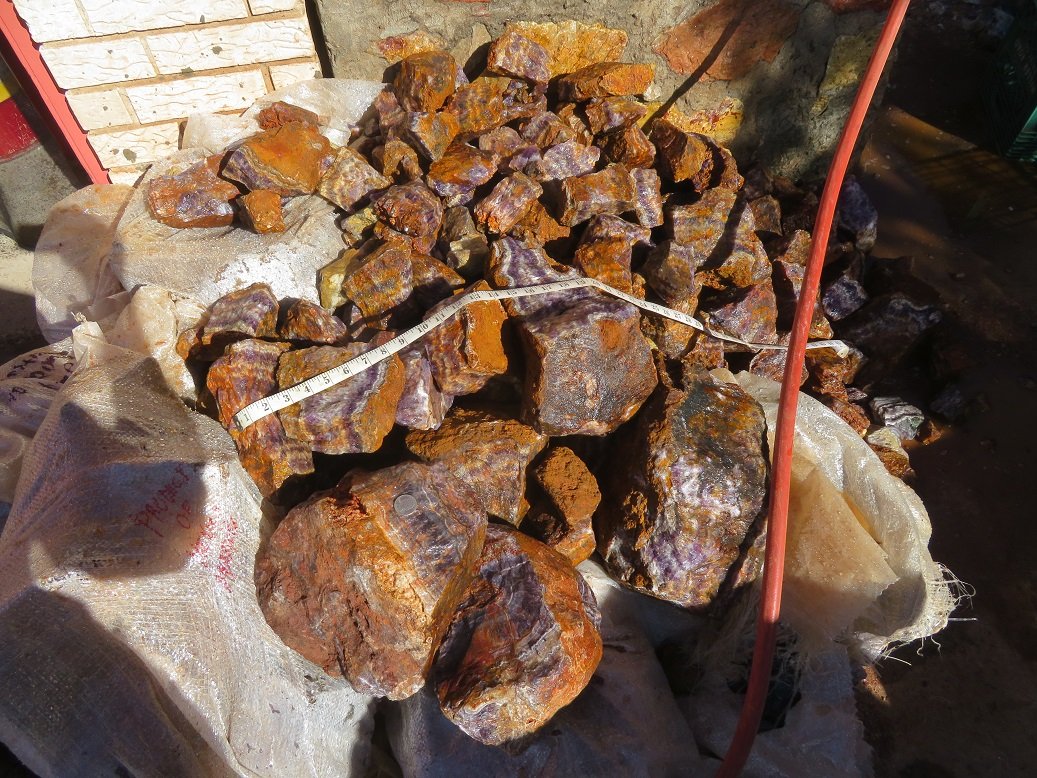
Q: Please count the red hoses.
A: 1